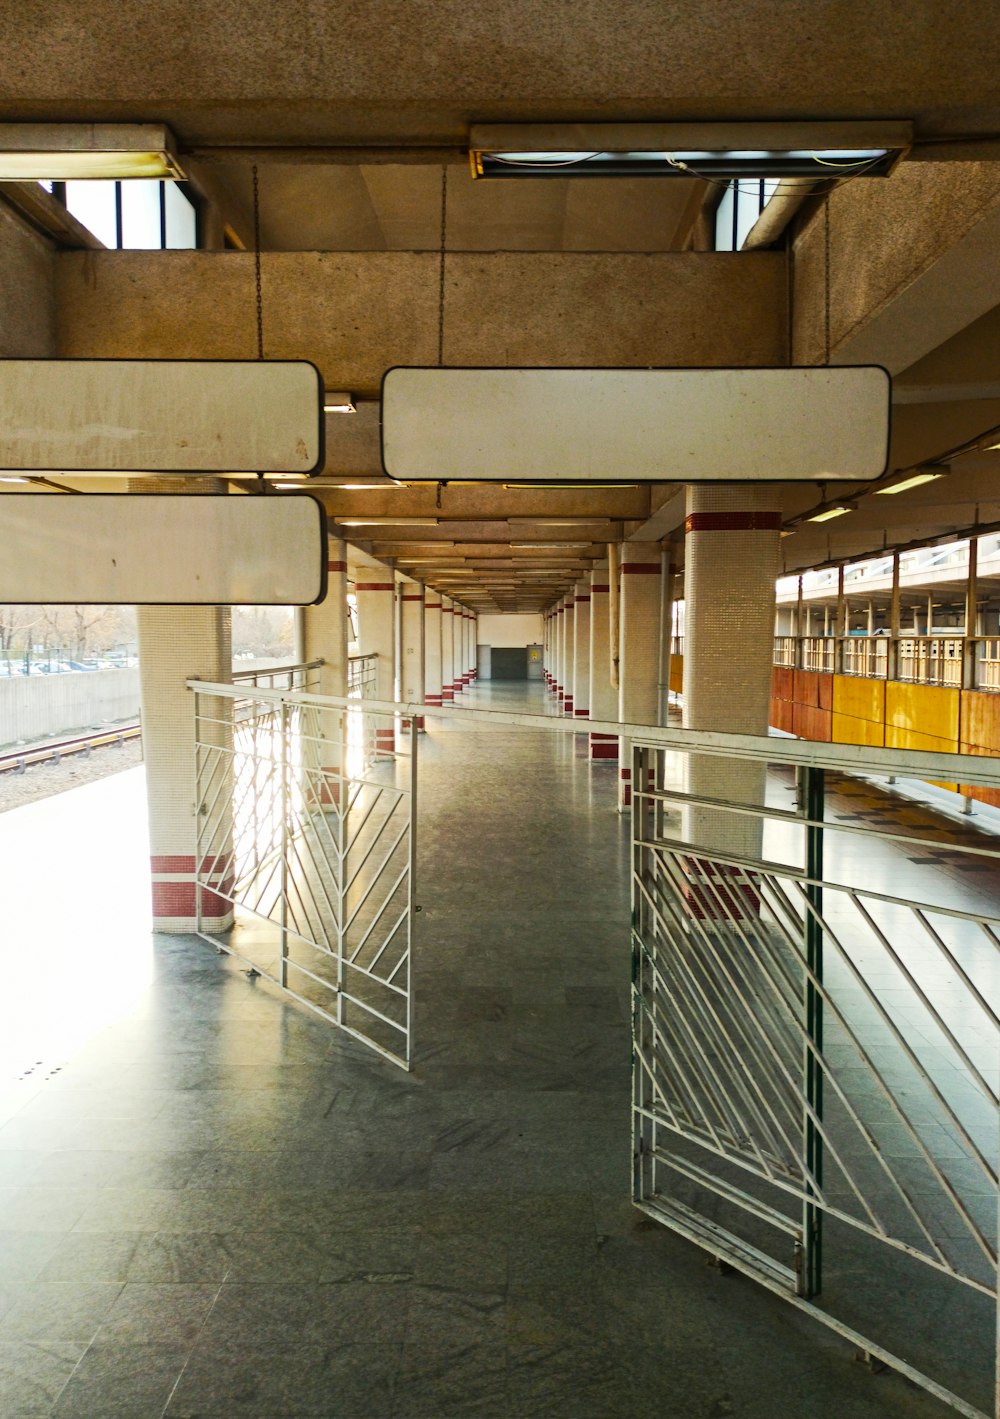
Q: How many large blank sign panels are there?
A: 3